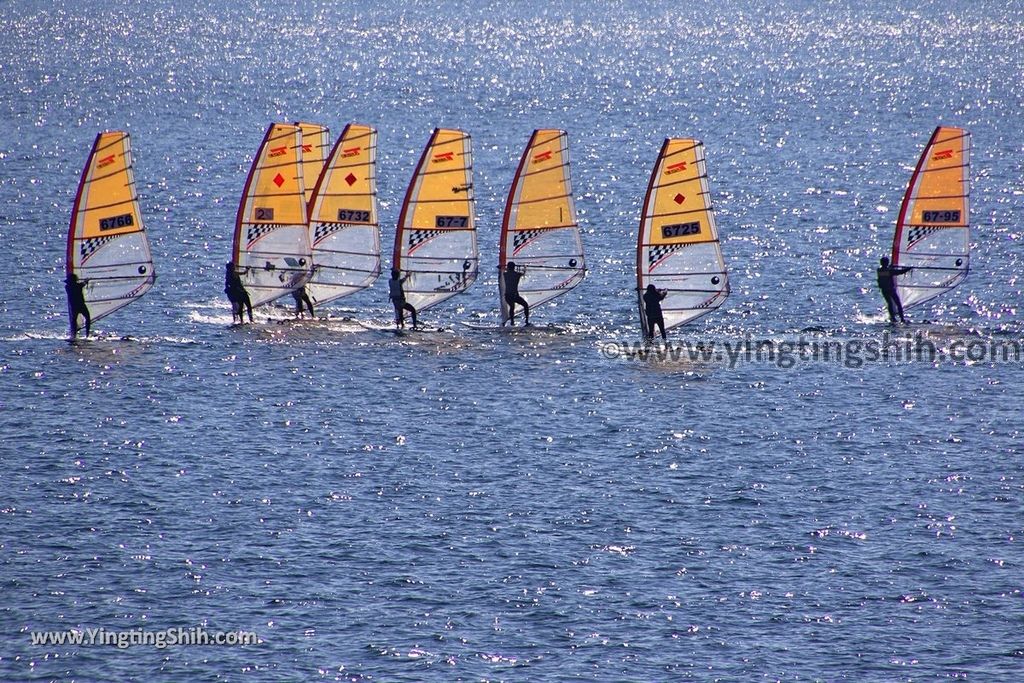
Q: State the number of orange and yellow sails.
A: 8